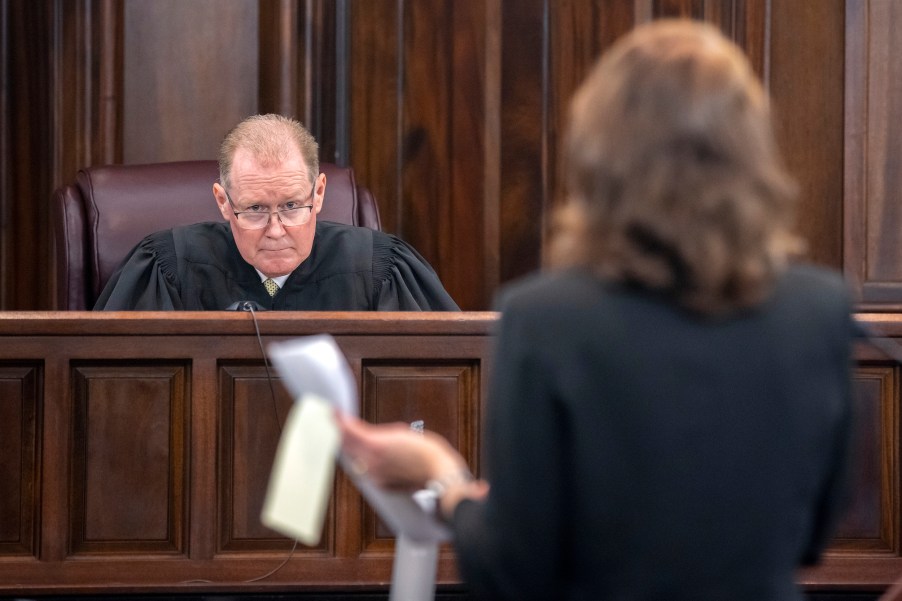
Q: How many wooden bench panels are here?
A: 5